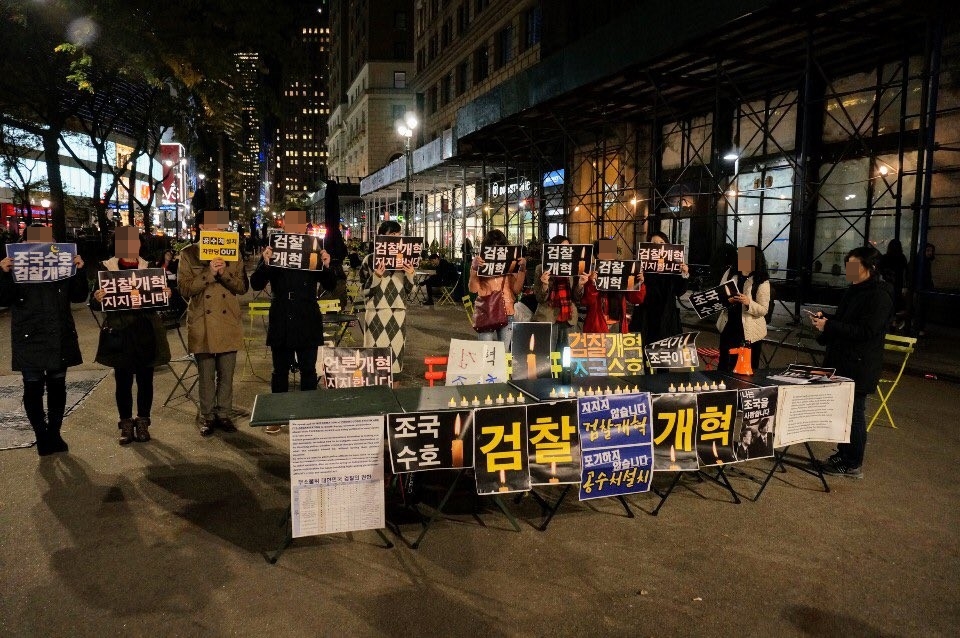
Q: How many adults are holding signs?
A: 10